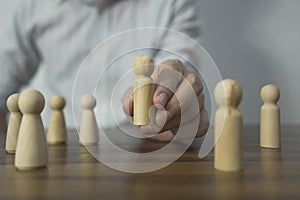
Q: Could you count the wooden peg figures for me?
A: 7